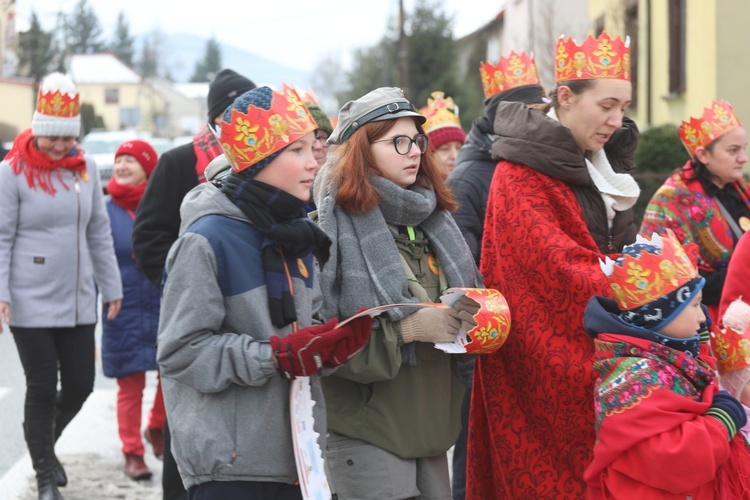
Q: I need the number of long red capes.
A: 1